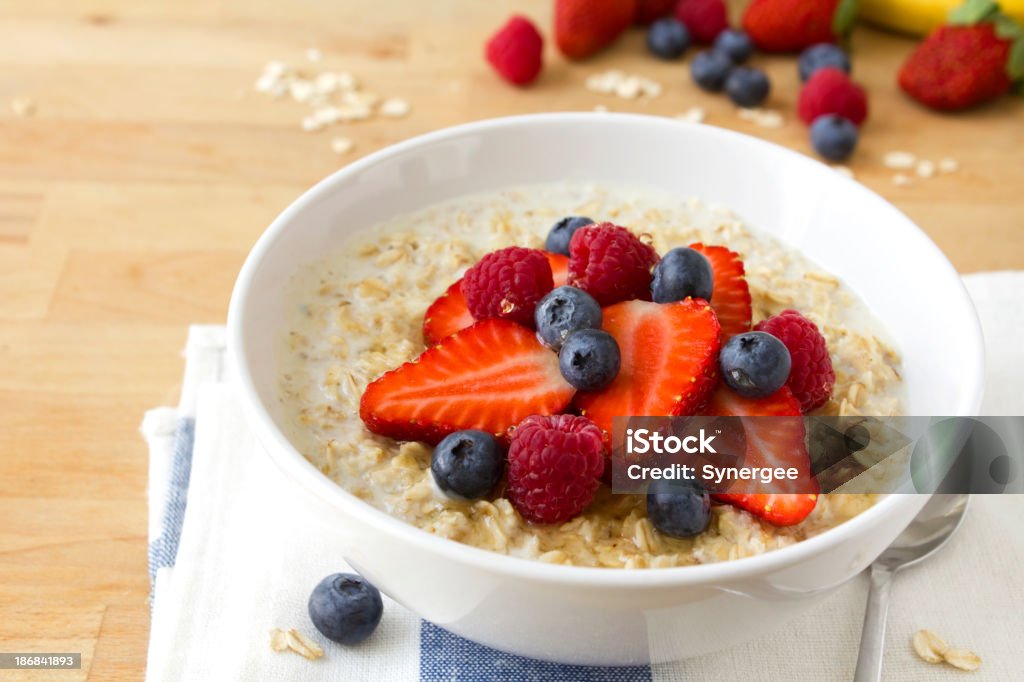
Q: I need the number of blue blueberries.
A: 14